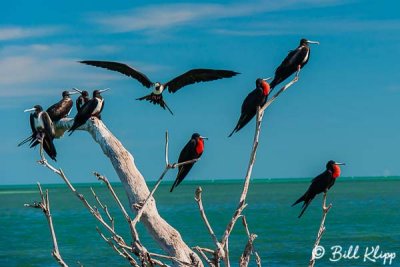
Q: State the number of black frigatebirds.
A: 9